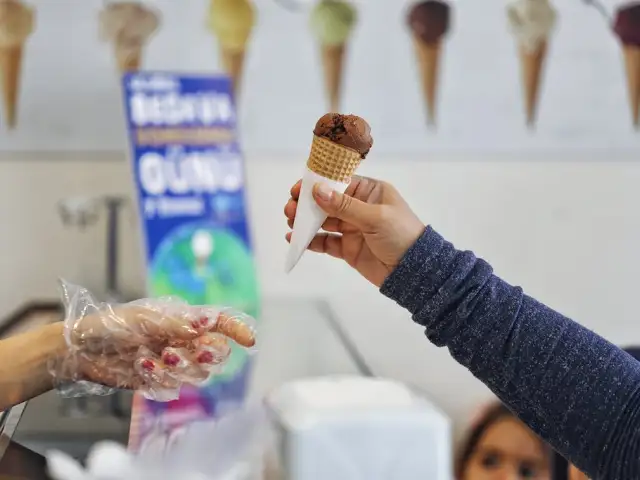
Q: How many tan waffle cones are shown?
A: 8